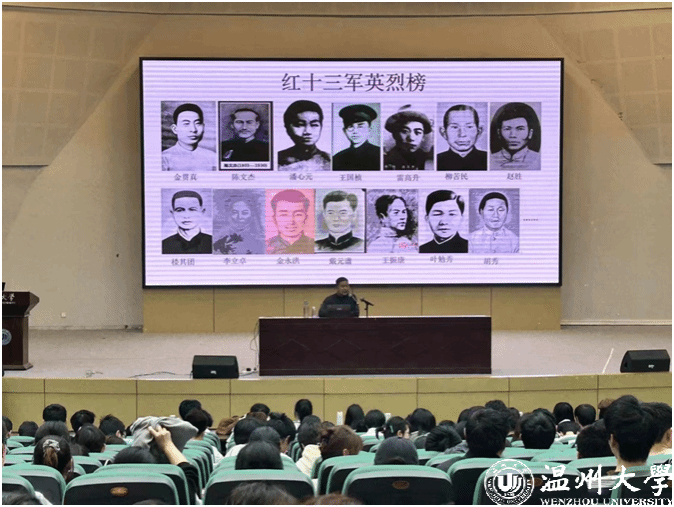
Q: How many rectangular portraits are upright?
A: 14